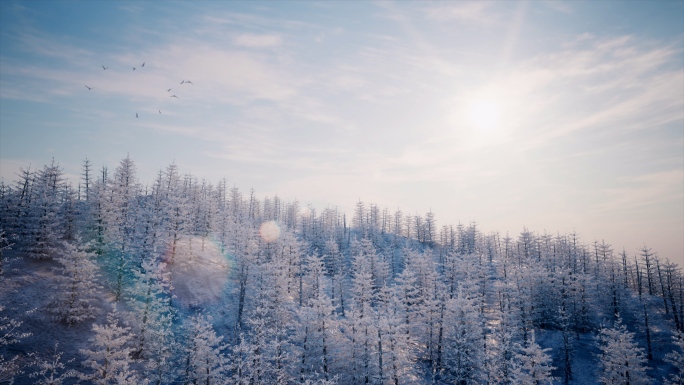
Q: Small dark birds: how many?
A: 10